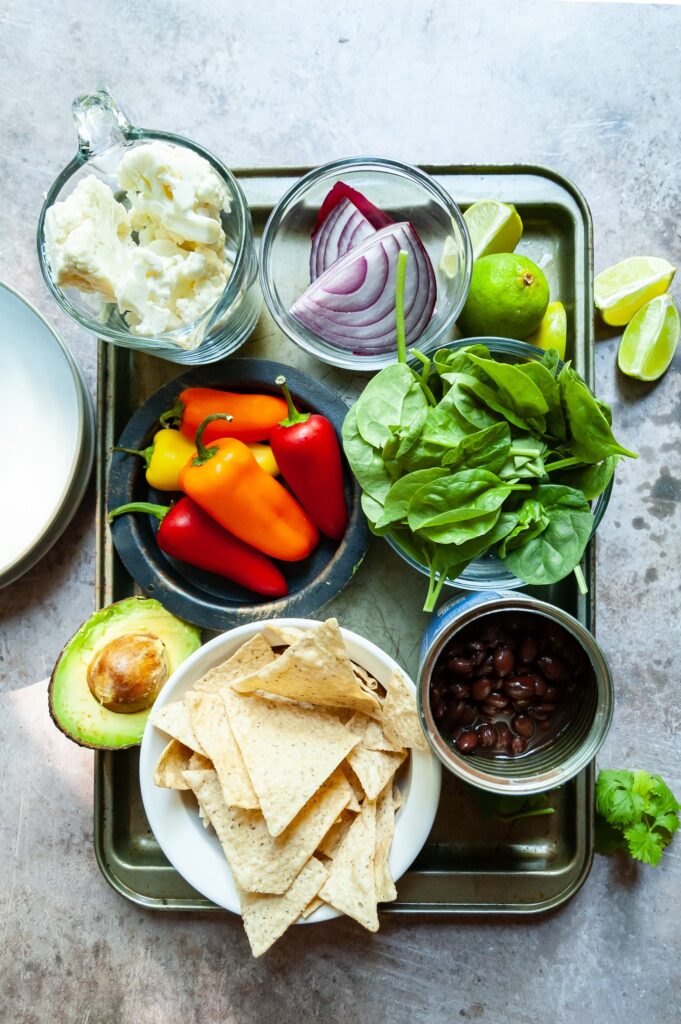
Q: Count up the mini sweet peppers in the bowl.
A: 5